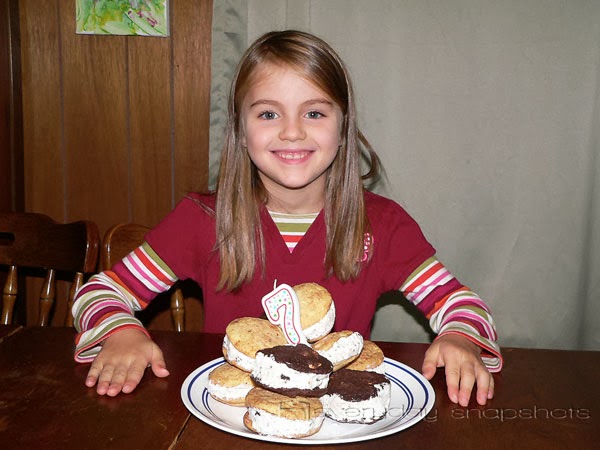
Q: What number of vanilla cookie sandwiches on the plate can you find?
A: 6